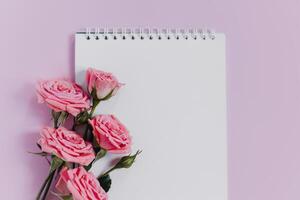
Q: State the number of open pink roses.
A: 5